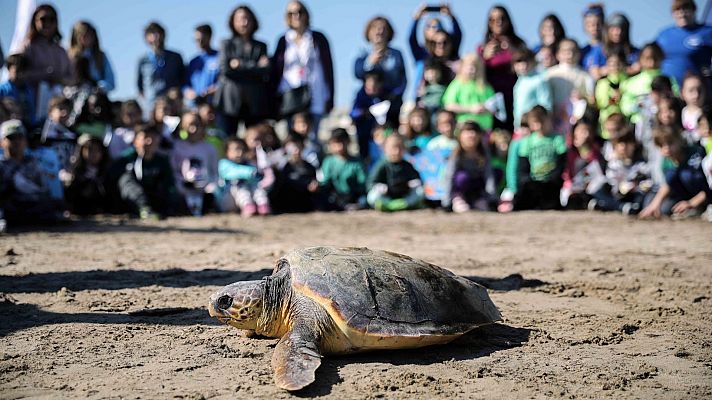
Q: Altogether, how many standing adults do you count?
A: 14